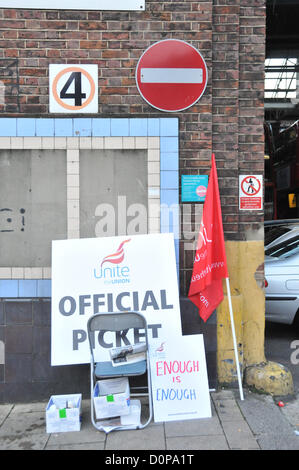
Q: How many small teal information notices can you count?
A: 1